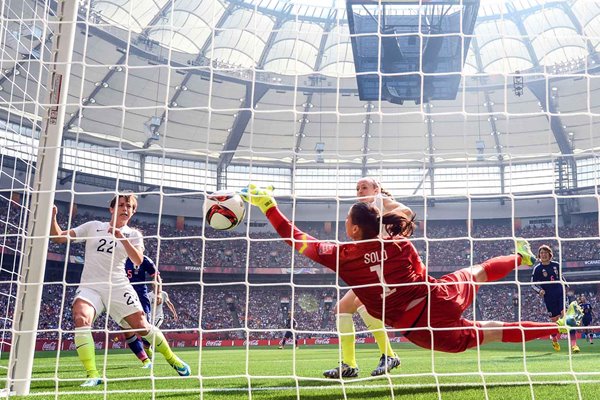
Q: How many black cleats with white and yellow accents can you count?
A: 2